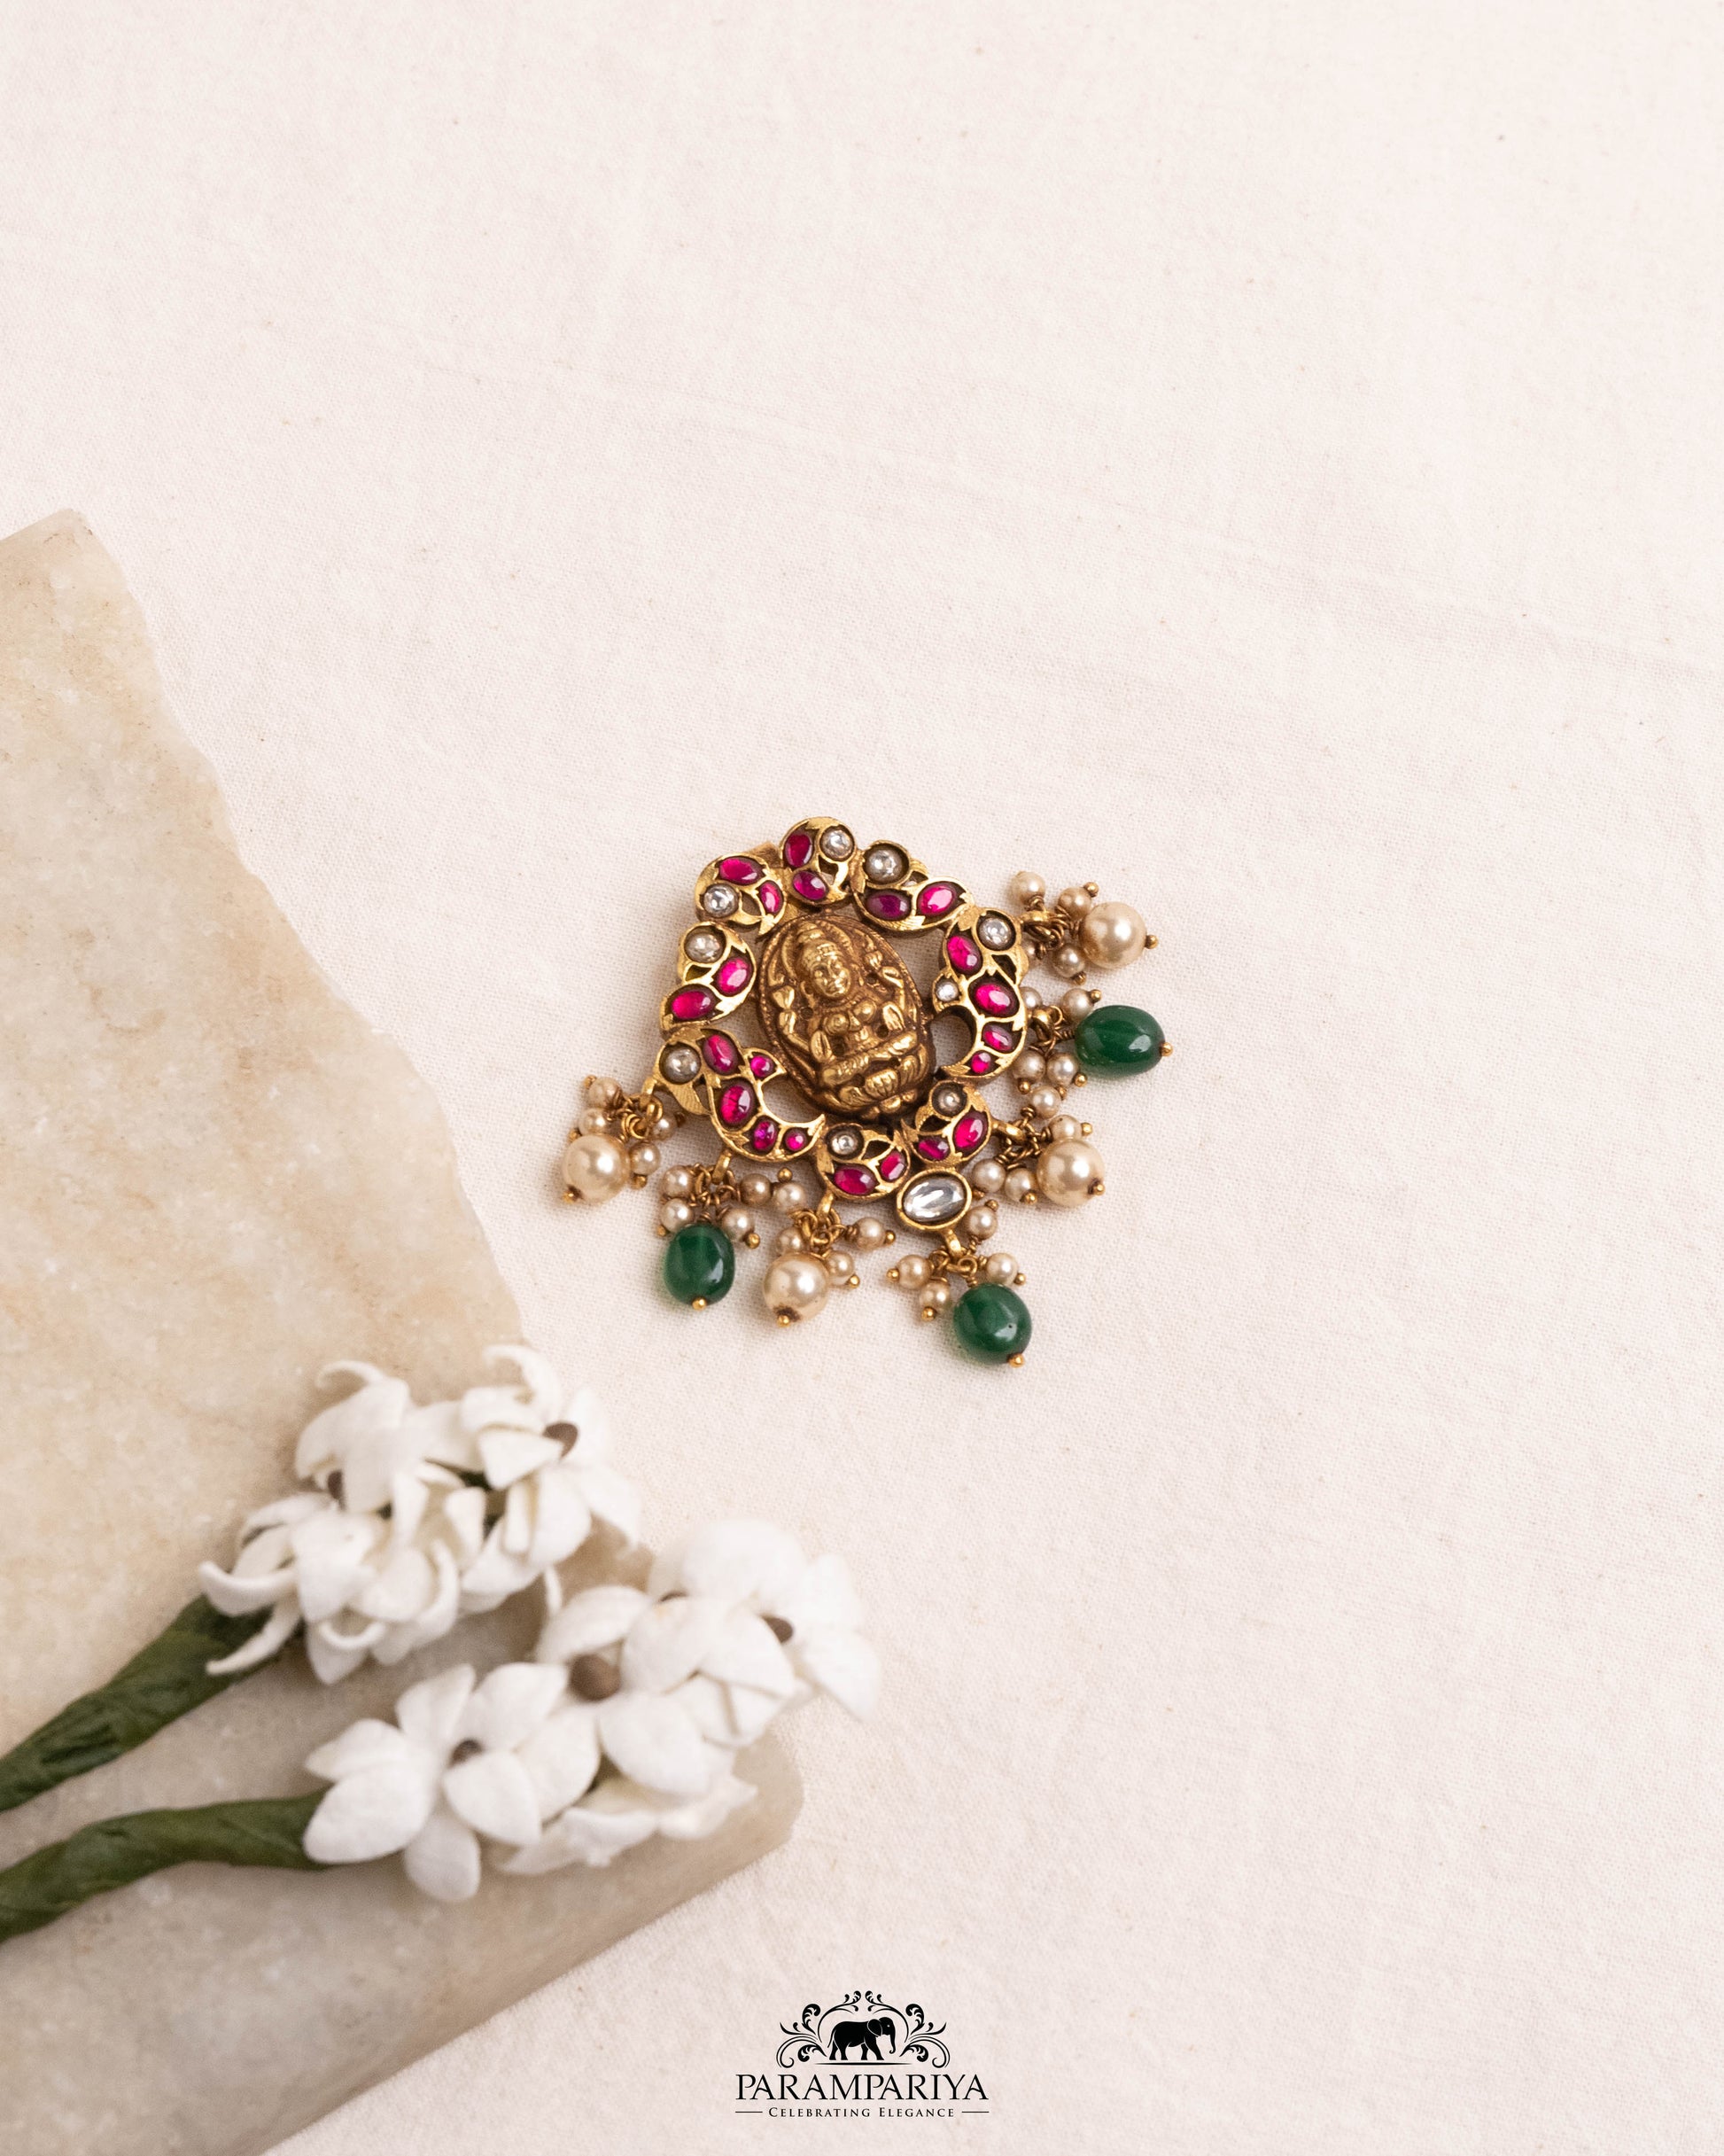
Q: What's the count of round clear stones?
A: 9